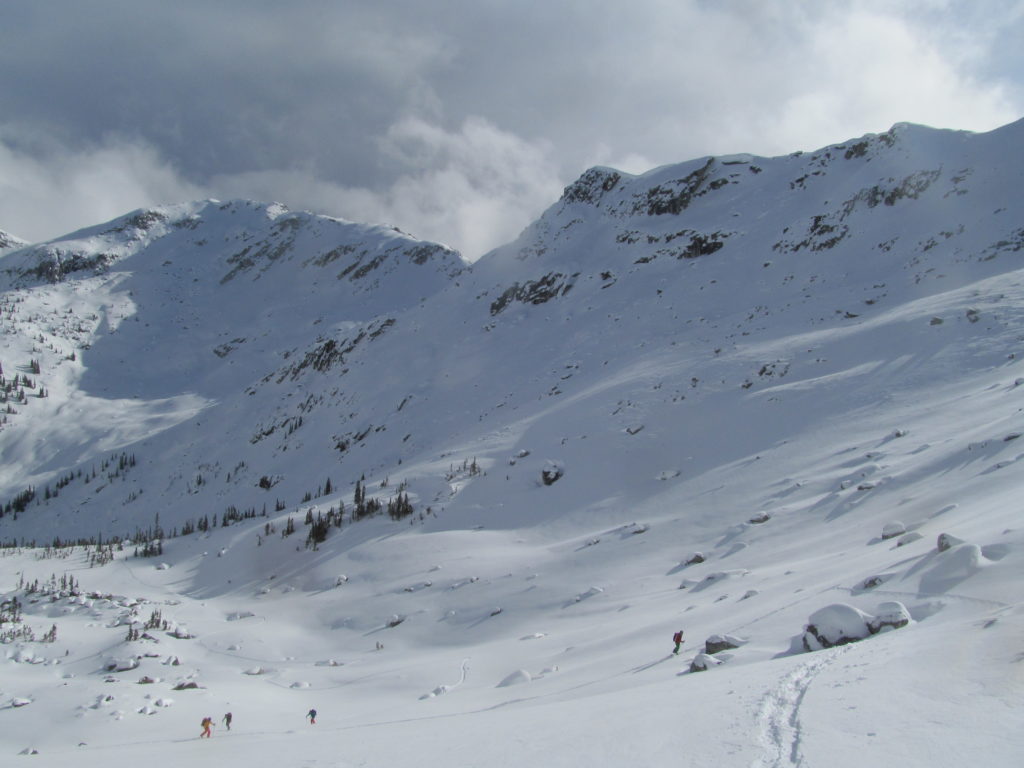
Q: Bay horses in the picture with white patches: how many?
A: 0